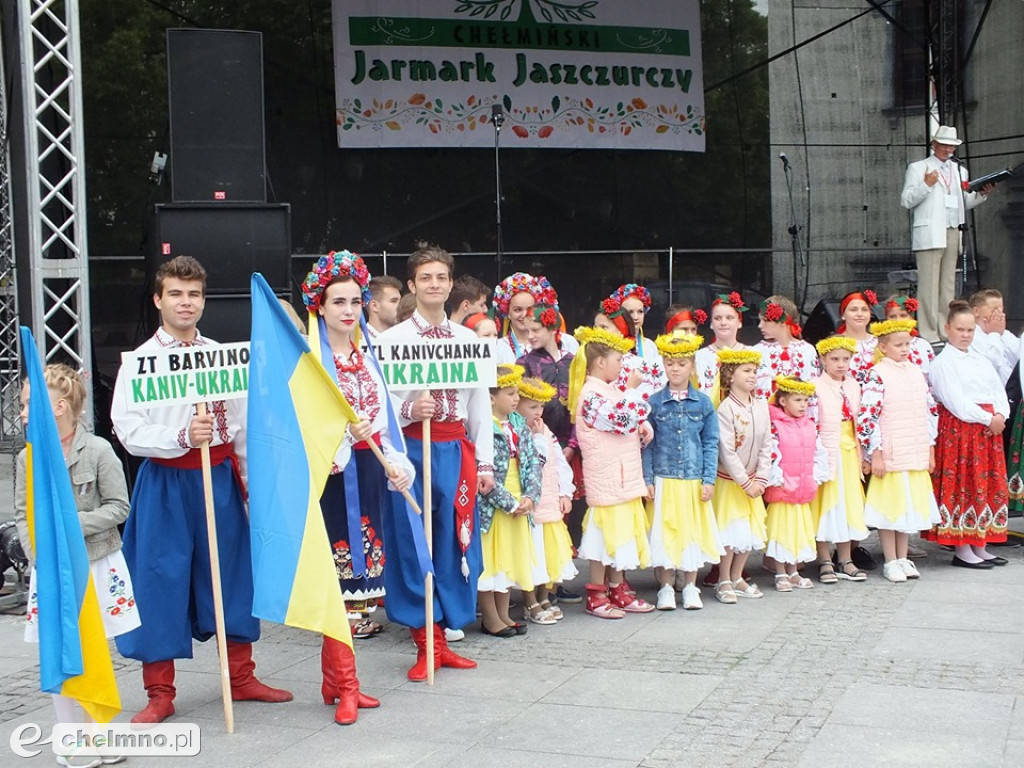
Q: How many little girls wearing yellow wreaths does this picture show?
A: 8